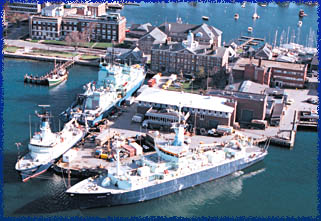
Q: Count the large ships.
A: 3